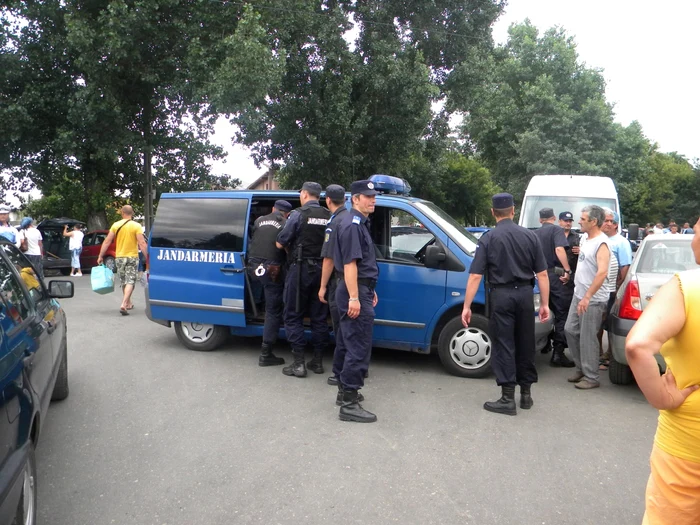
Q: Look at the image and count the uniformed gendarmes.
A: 7